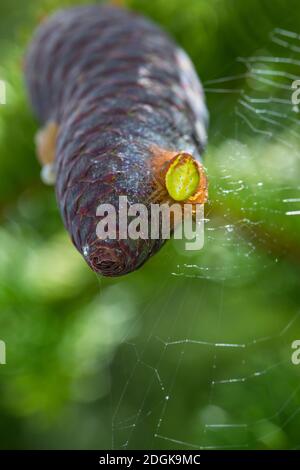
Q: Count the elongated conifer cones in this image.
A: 1